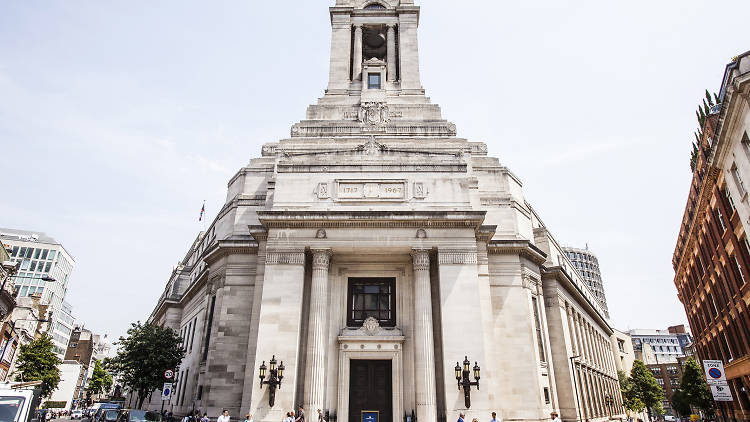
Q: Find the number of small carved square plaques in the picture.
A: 2